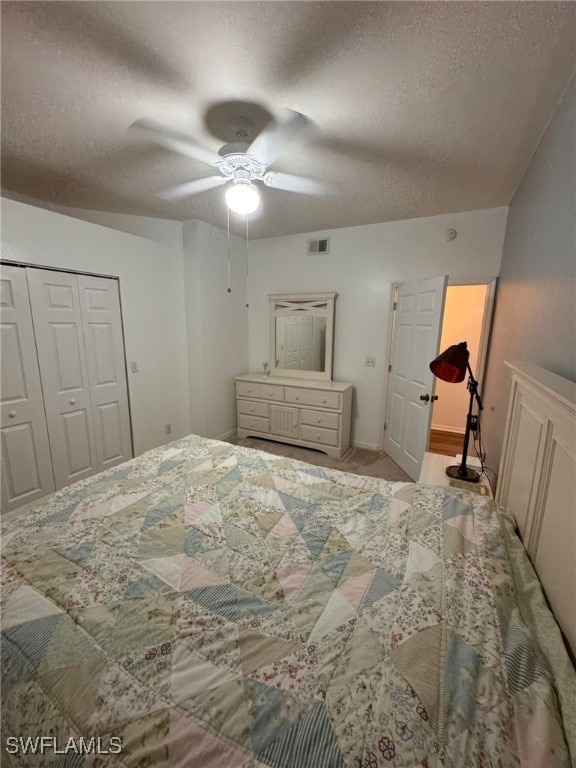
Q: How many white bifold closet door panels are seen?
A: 3